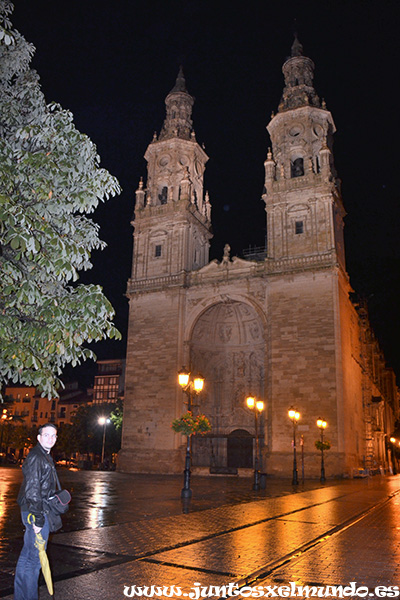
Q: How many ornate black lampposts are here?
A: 4